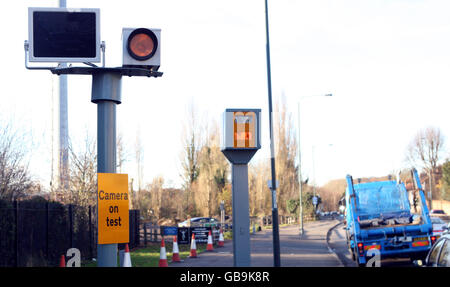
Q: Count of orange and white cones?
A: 7